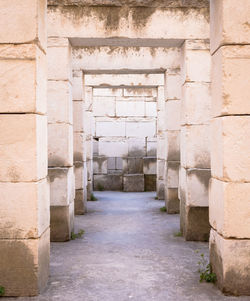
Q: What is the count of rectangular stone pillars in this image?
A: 8